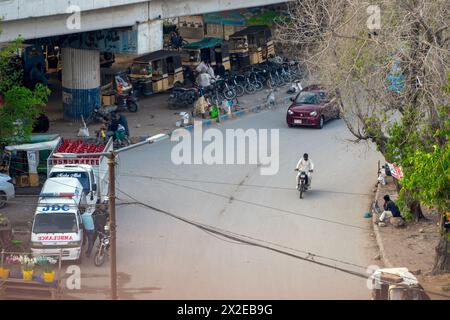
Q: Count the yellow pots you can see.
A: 3